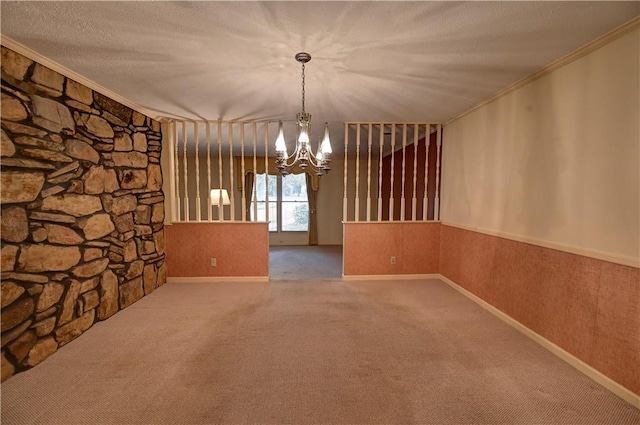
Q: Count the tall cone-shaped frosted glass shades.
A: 5